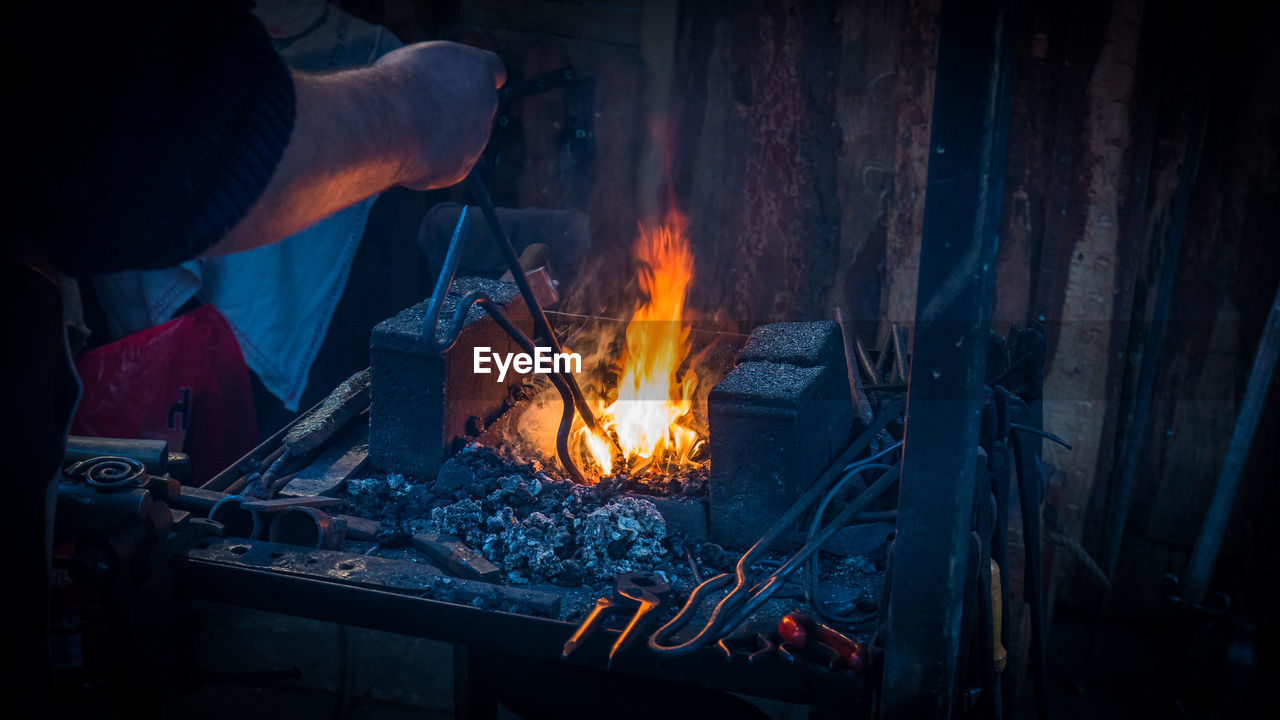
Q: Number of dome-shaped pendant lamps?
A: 0